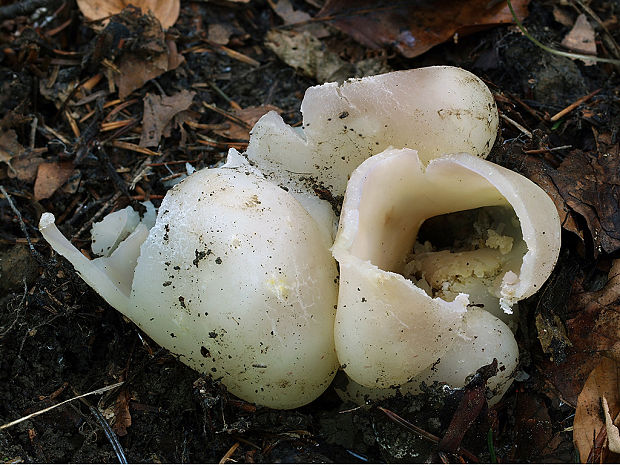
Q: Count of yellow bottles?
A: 0